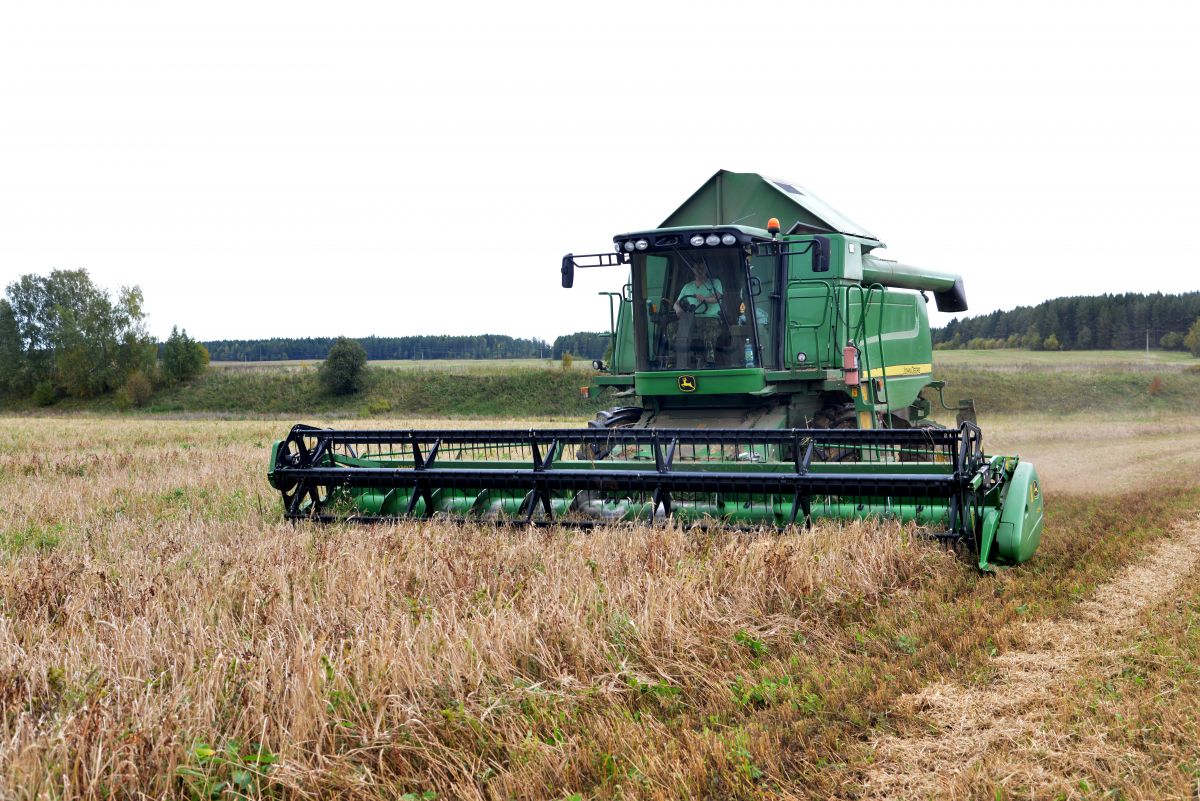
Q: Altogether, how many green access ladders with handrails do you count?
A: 1